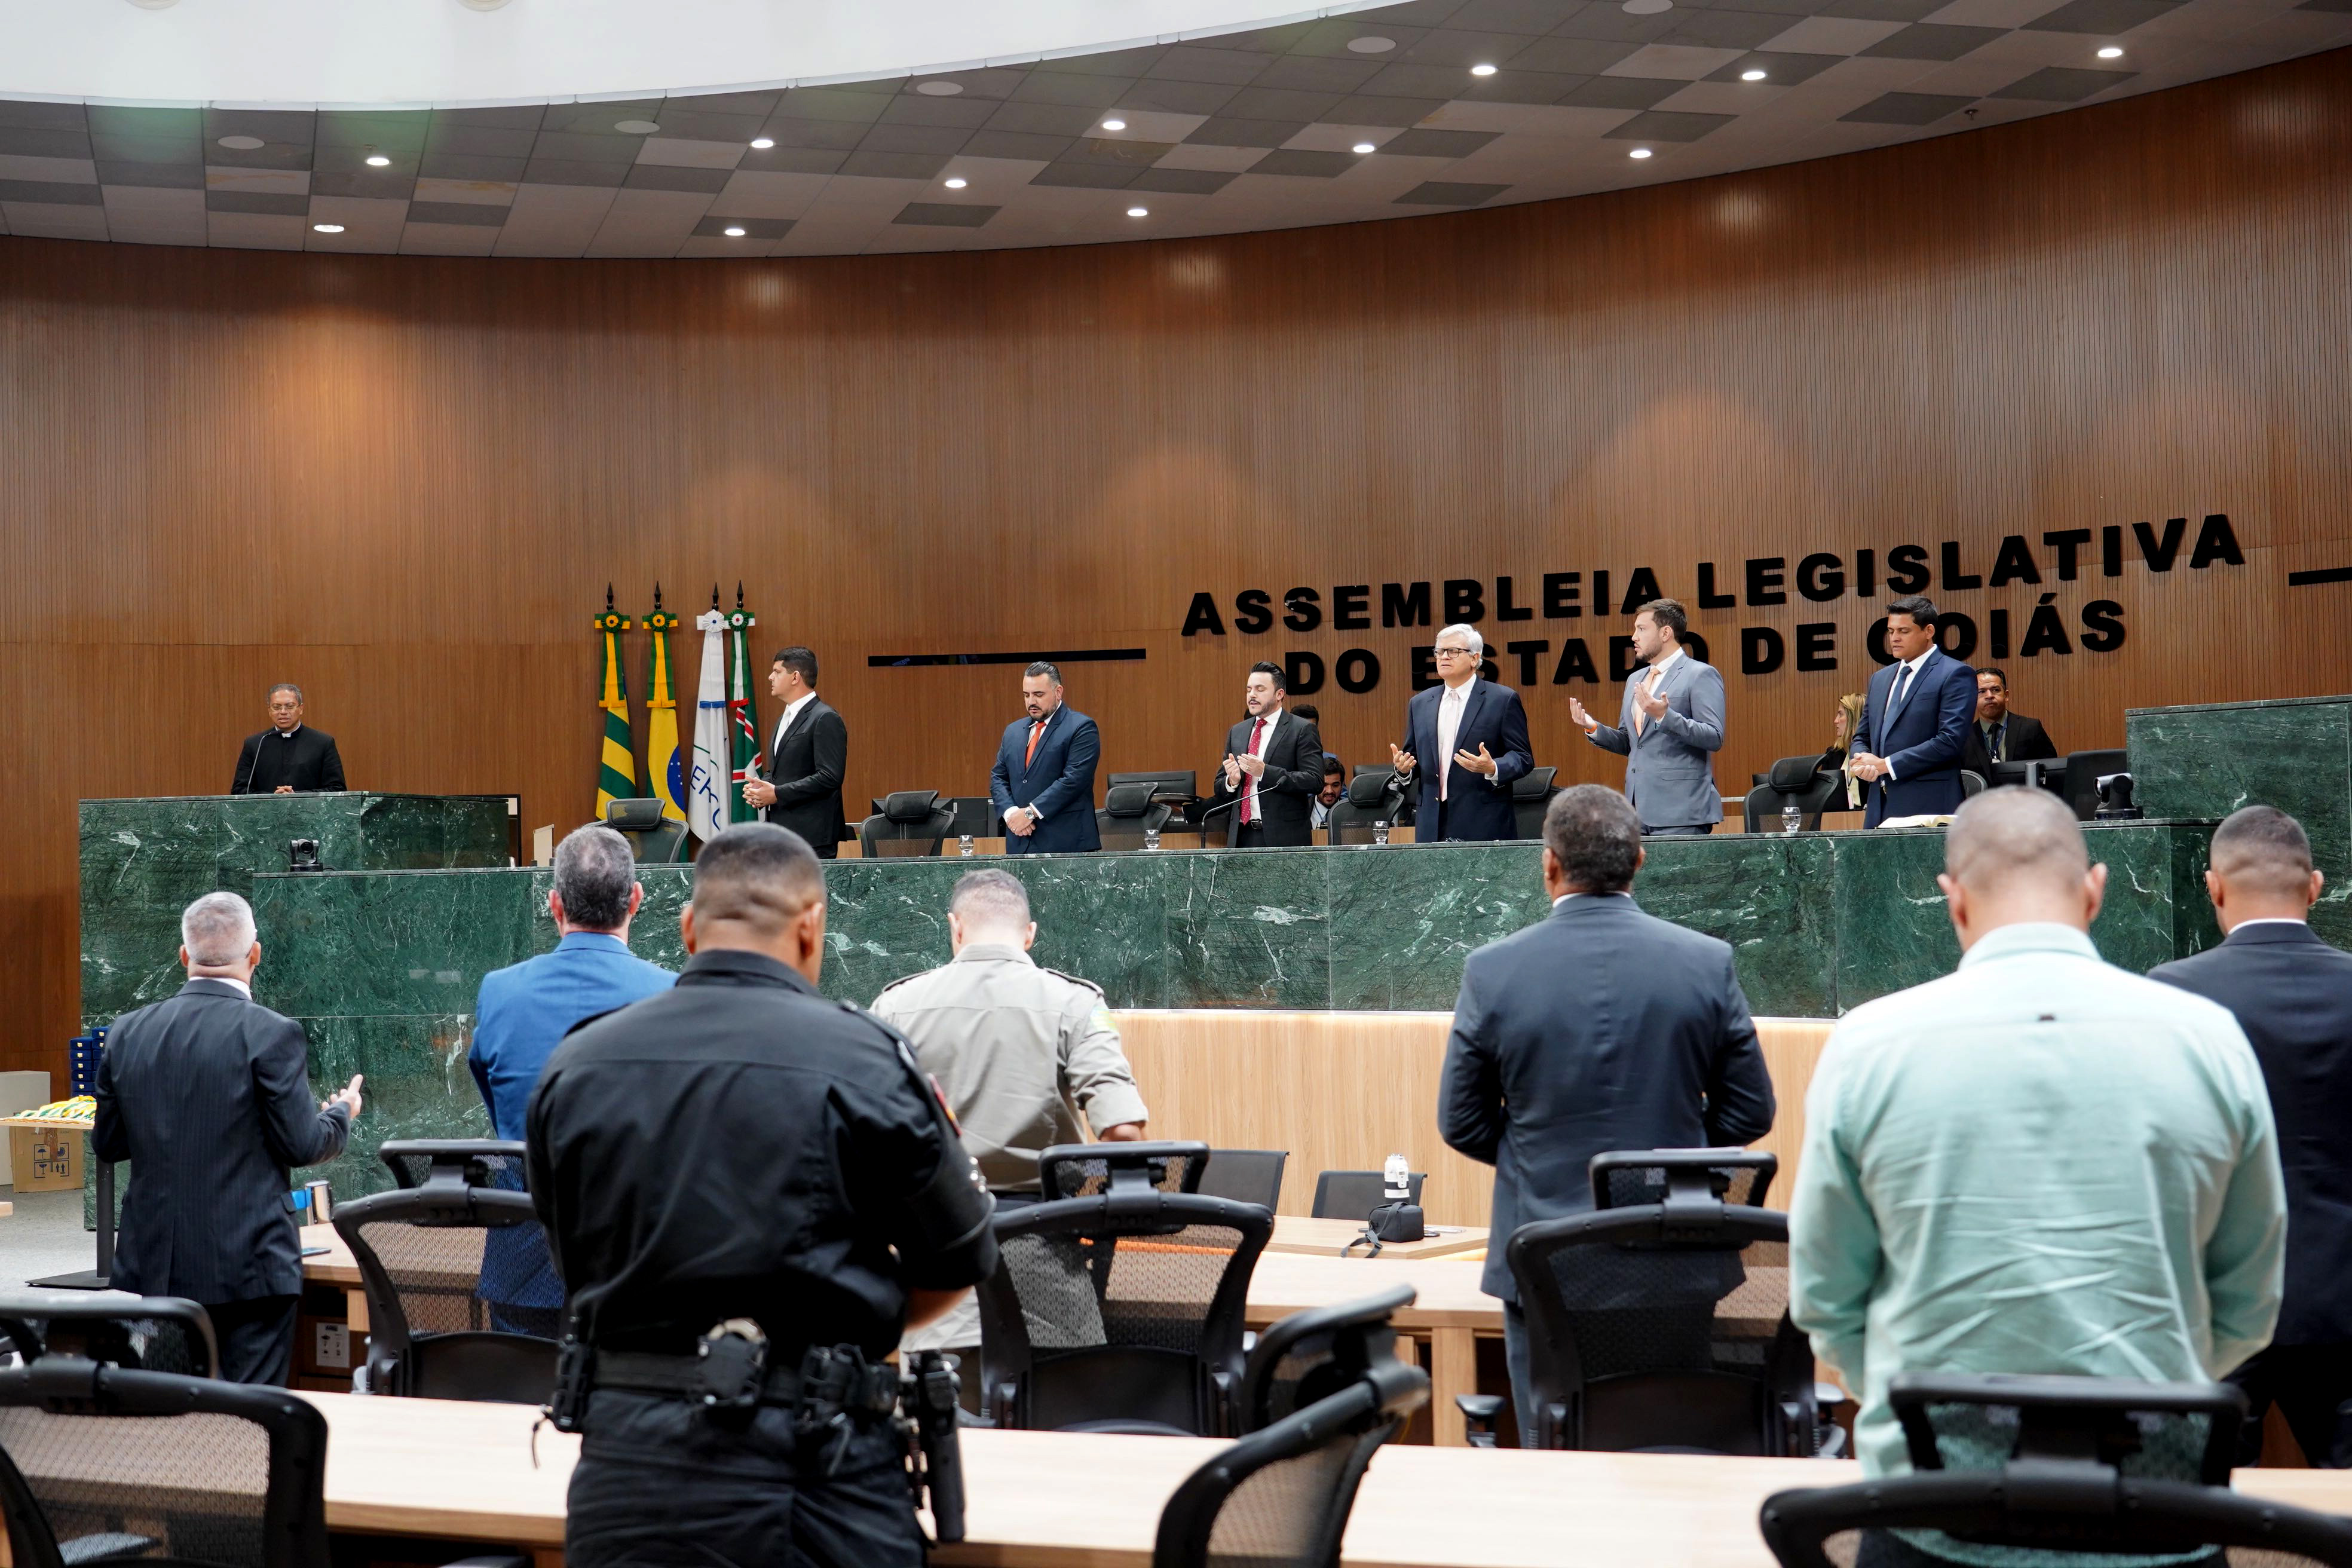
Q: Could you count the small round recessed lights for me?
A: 12